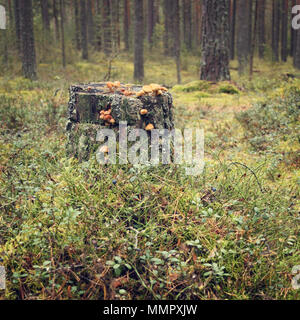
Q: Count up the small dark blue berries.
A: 2